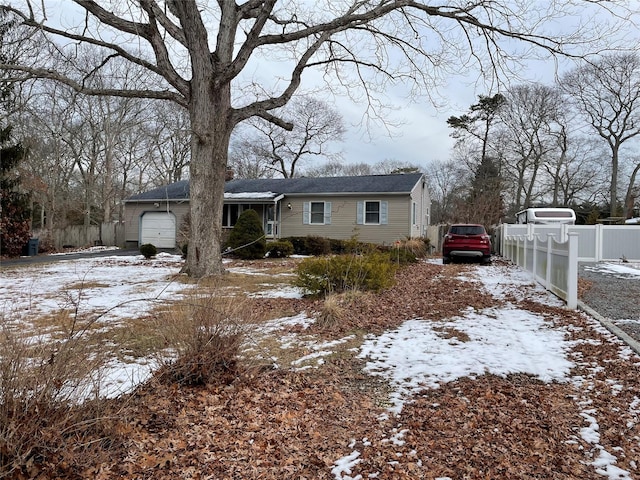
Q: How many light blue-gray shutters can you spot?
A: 4